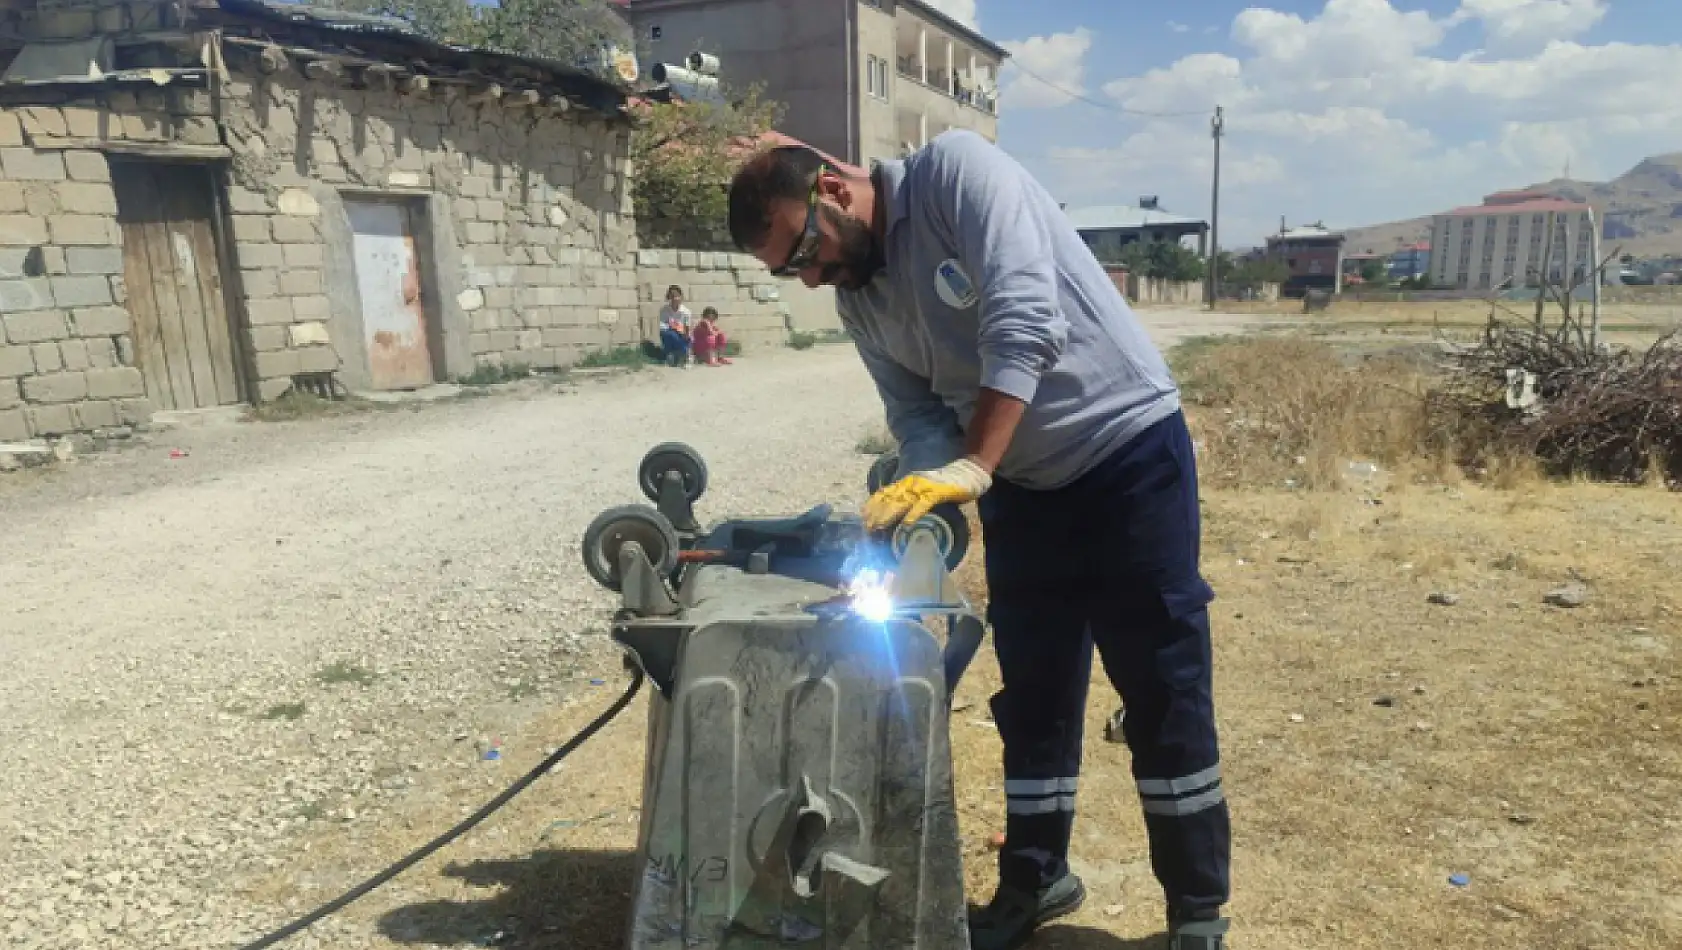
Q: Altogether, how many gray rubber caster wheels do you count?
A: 4